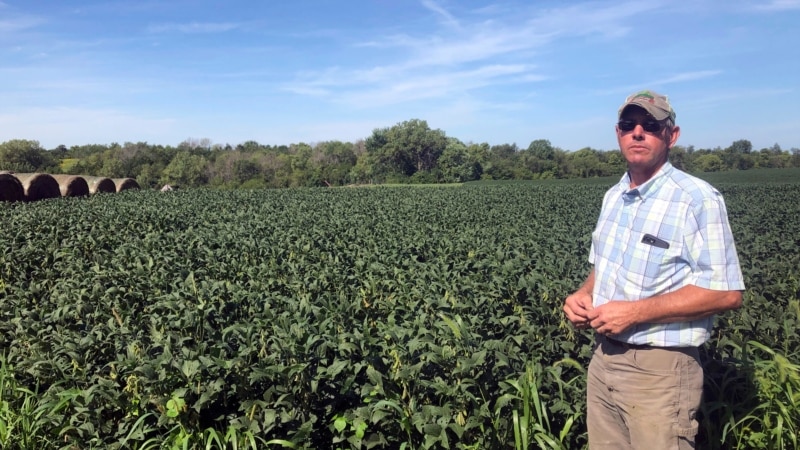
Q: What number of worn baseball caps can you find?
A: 1